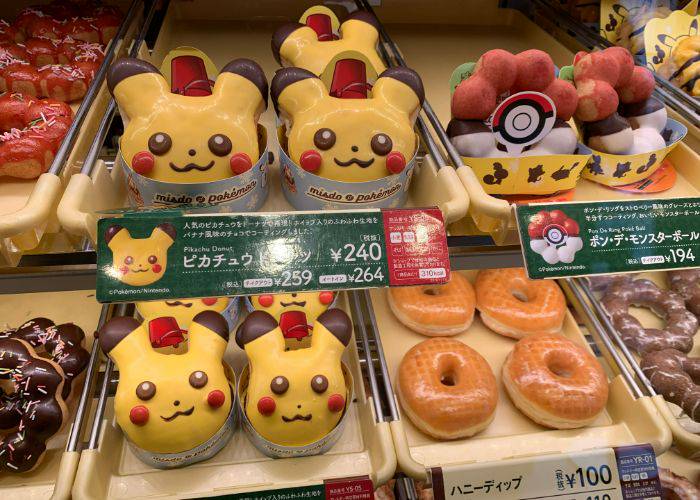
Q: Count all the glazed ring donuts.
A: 4